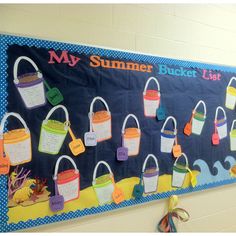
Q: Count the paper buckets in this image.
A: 15